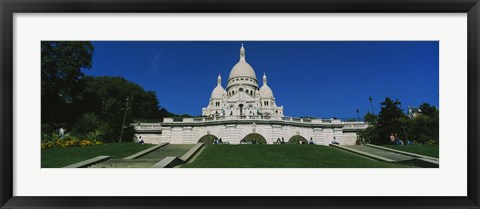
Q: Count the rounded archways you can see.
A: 3